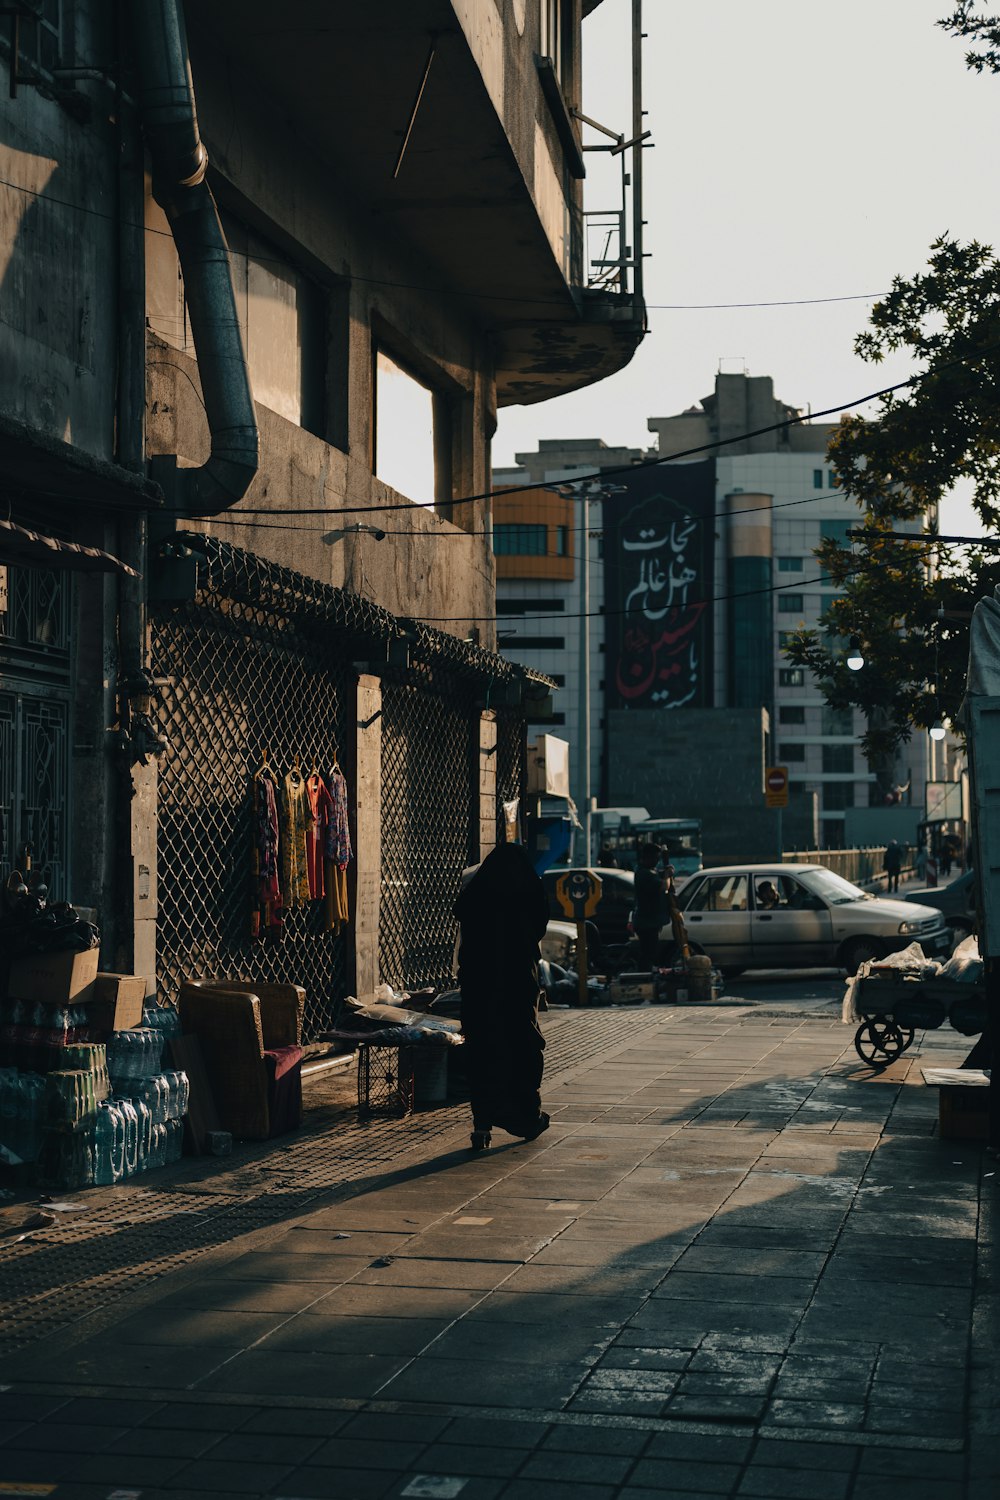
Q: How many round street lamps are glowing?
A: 2